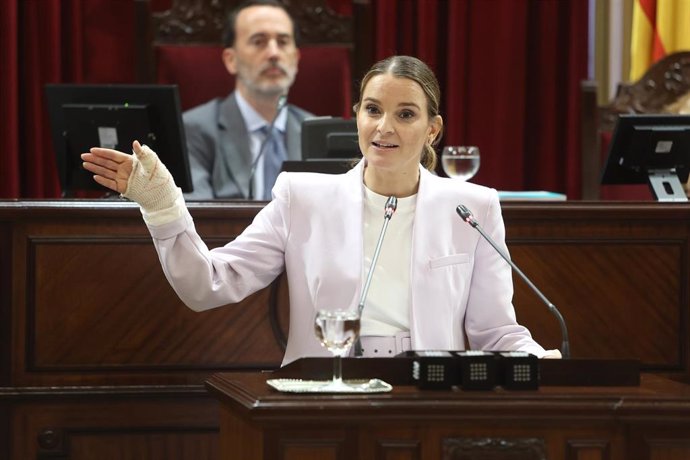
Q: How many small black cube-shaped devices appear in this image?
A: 3